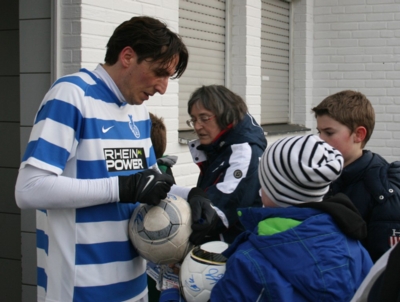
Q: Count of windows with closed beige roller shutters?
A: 2